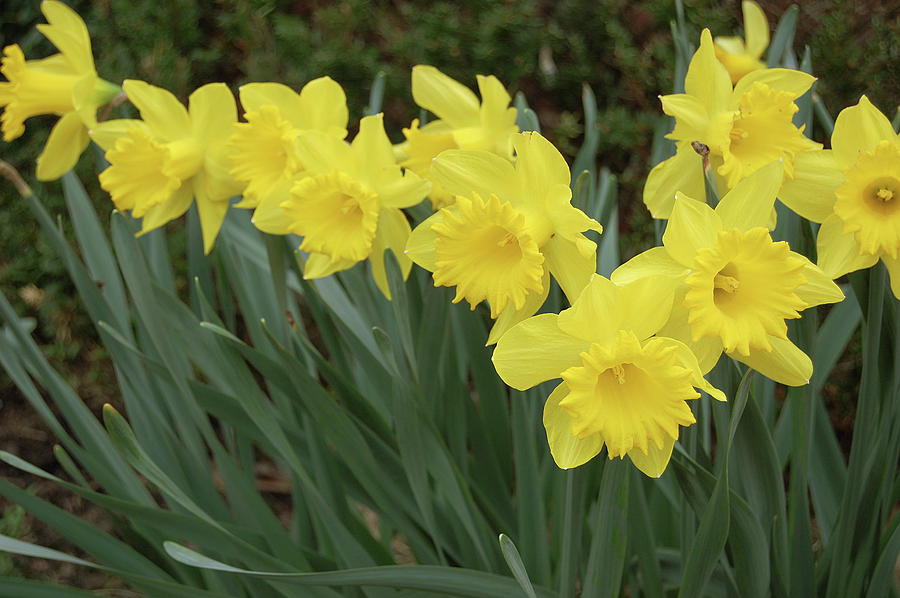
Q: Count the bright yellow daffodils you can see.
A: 11